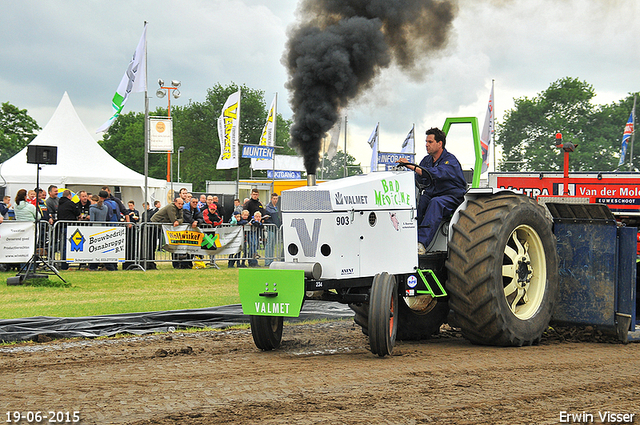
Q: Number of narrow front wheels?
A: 2